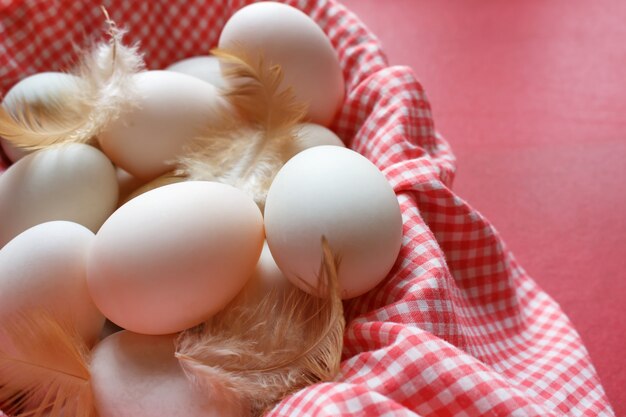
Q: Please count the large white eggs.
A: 11